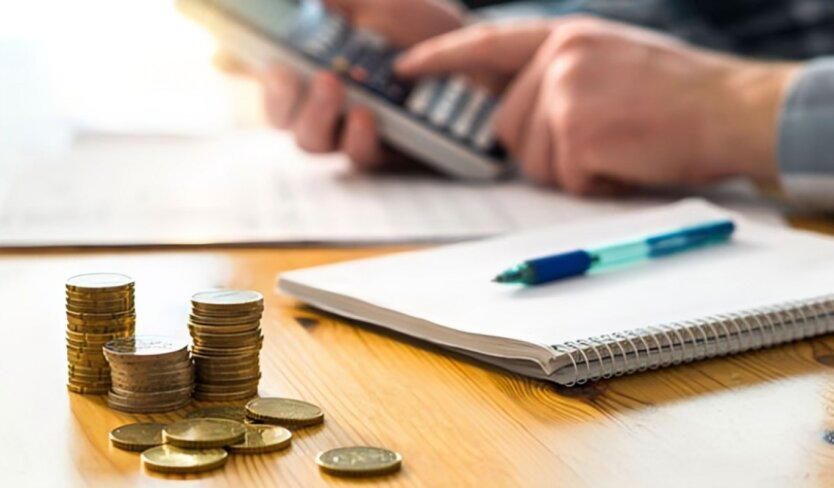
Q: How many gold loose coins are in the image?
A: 7